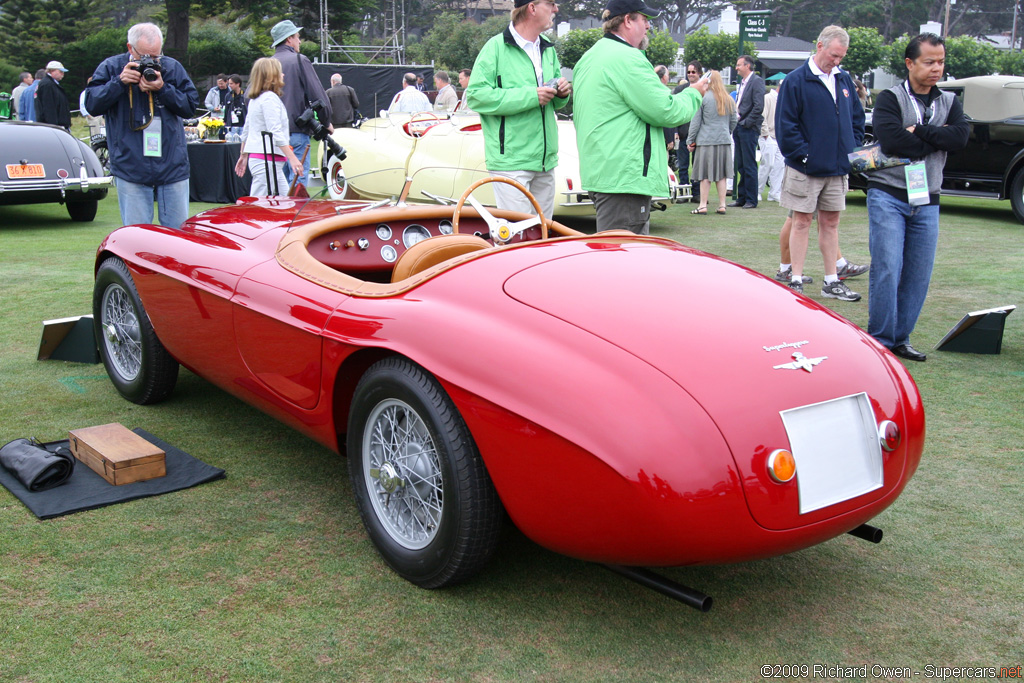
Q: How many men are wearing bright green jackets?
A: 2